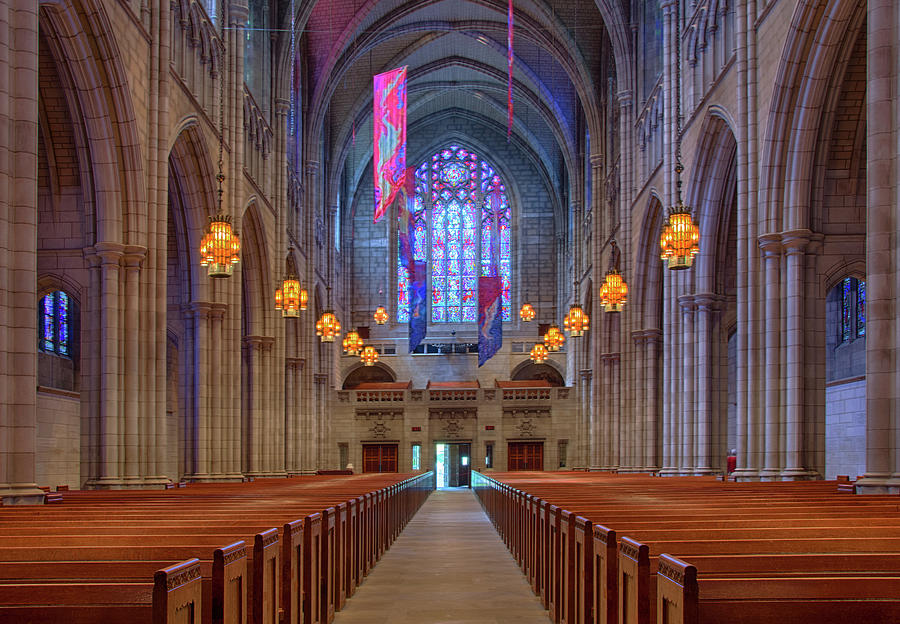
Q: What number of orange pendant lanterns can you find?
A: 12